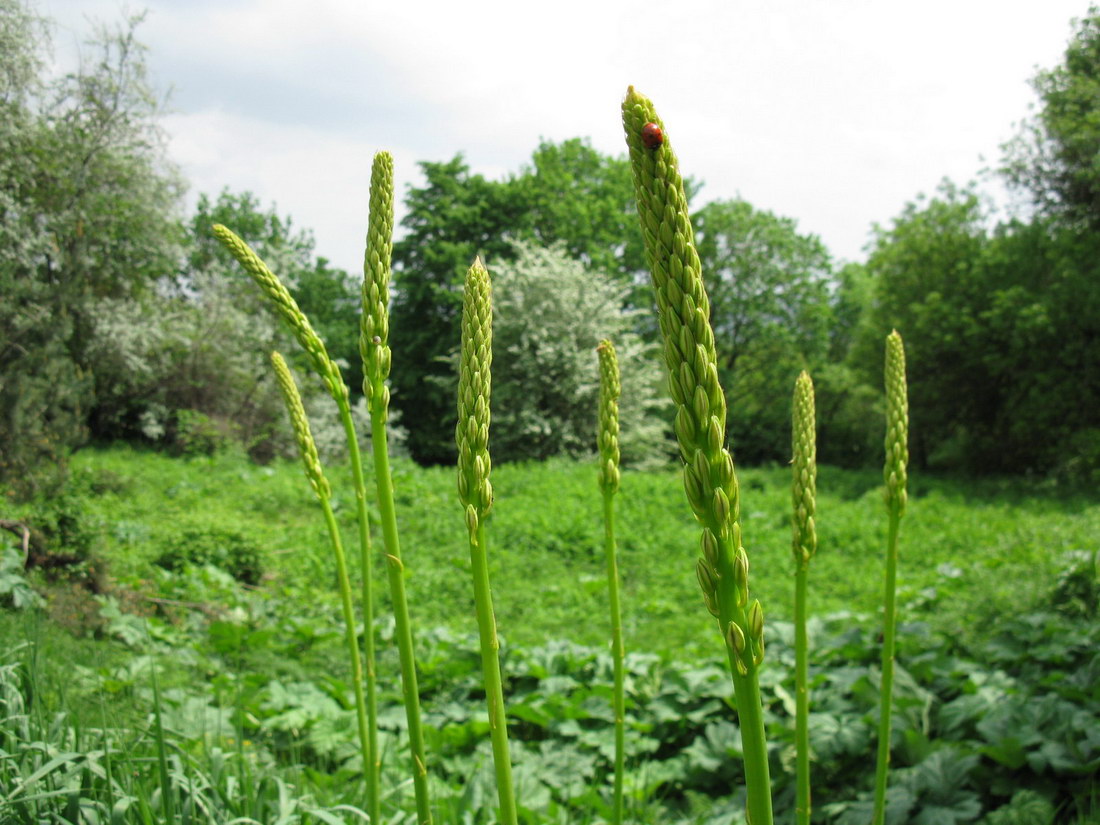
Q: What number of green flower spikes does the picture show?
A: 8